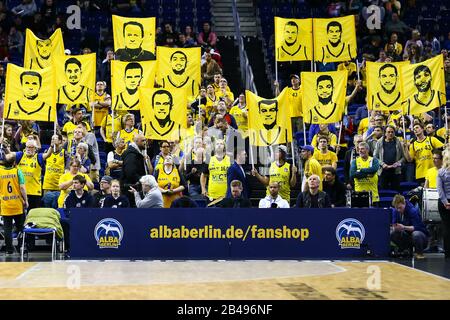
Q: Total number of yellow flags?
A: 13